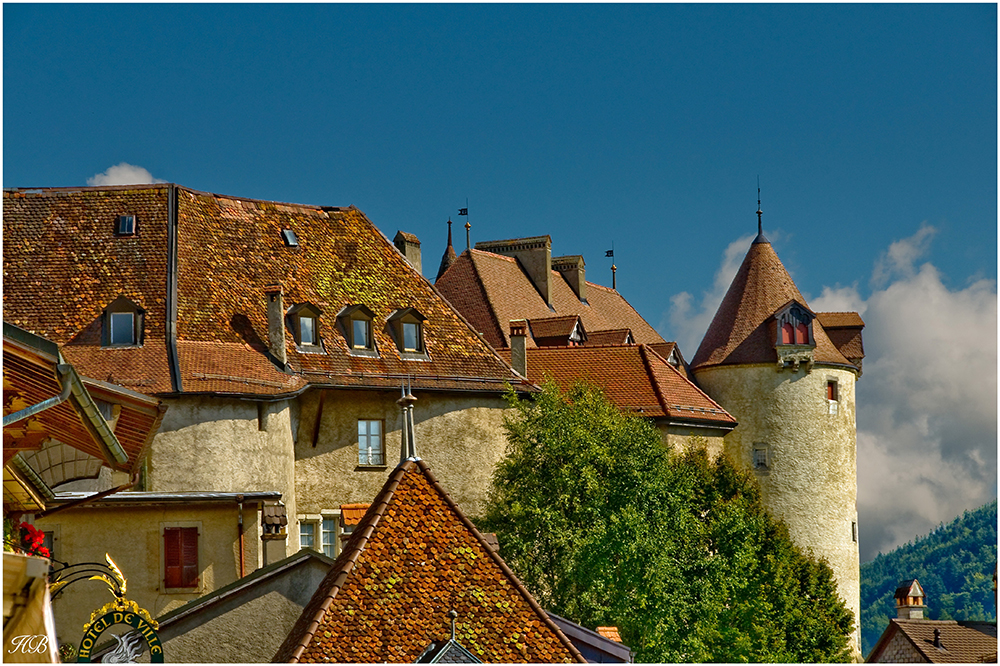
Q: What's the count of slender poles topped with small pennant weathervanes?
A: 2